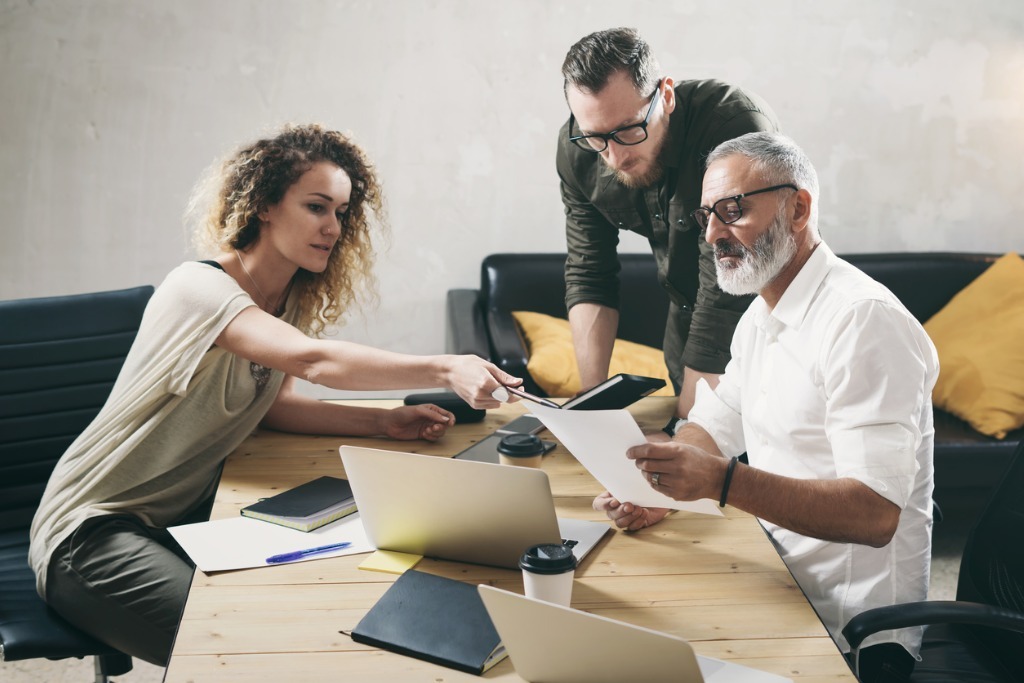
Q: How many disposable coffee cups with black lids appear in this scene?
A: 2